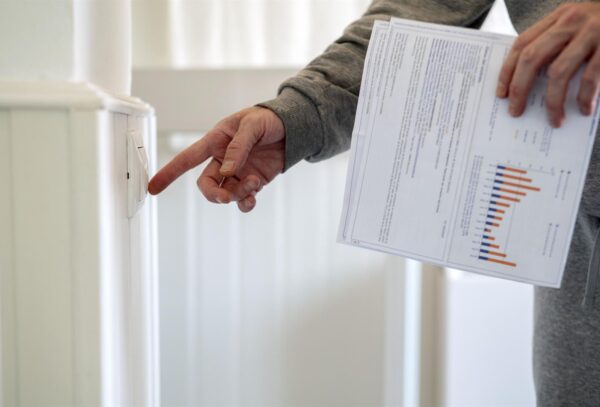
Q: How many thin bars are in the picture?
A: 14